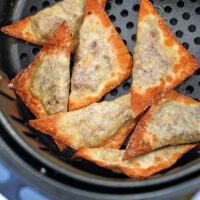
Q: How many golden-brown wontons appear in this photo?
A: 7